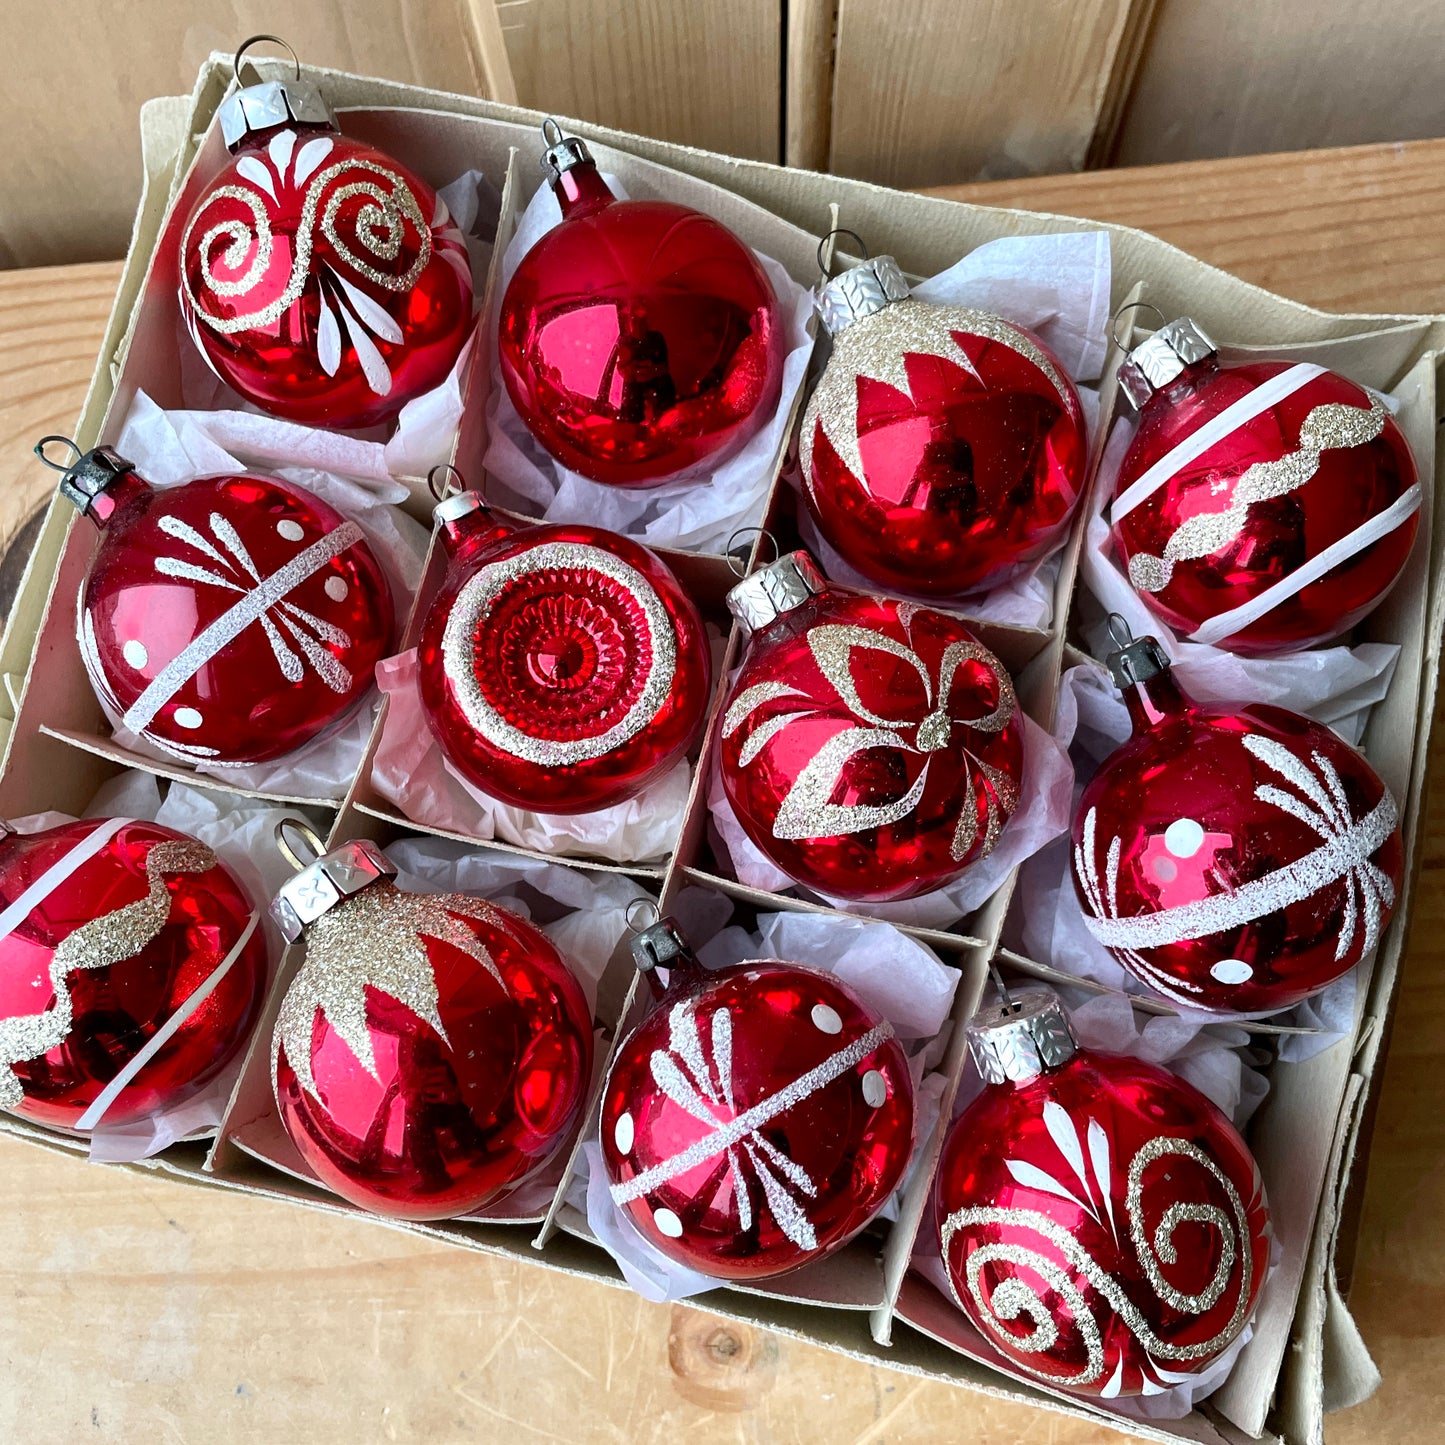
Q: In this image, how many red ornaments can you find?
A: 12